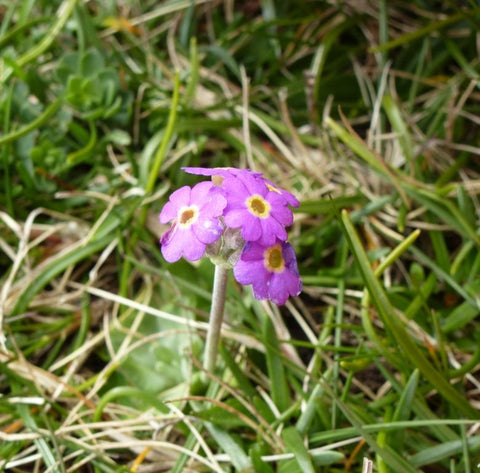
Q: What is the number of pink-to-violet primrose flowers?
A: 5